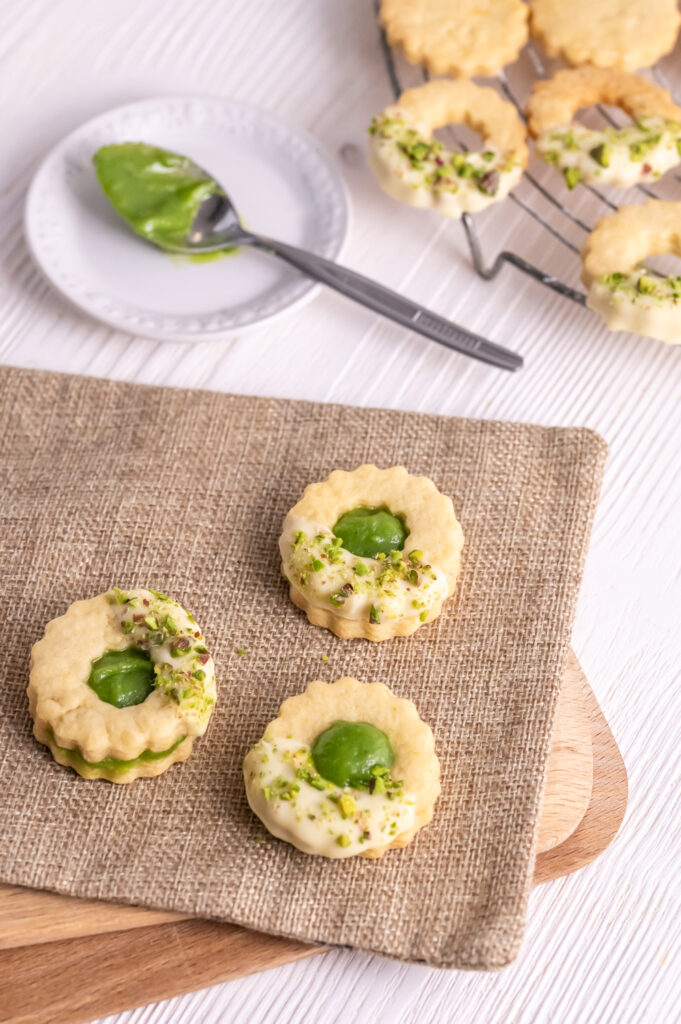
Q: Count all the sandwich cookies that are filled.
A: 3